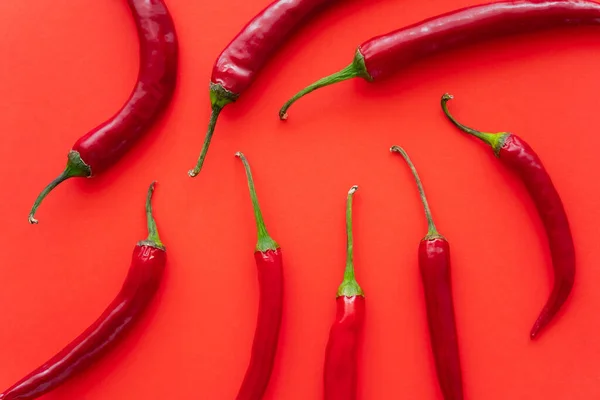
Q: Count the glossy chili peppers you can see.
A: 8